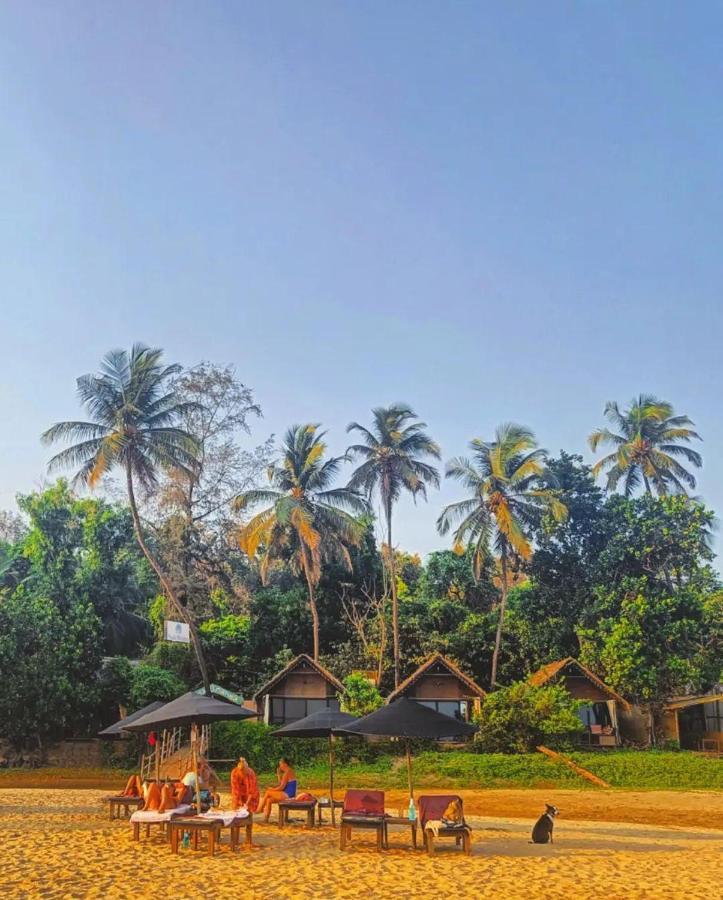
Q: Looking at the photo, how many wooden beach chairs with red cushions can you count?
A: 2